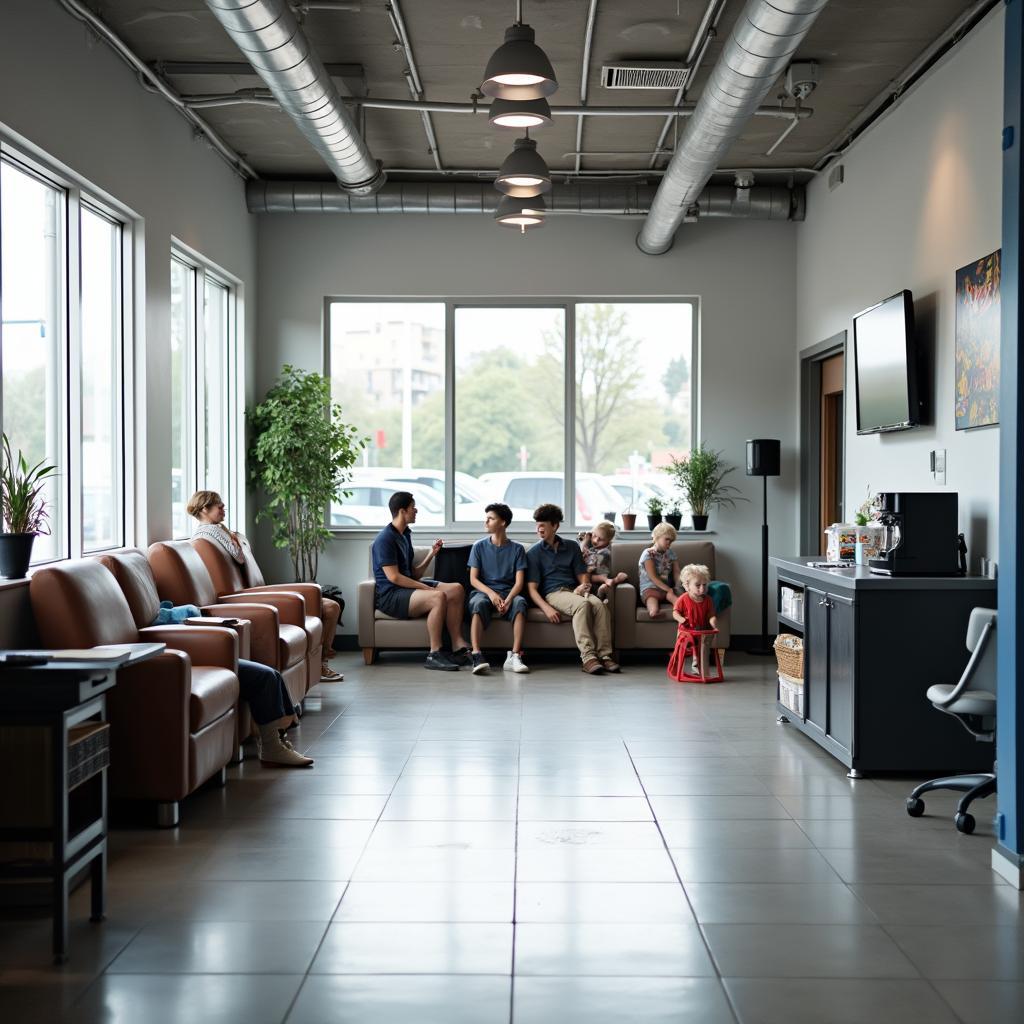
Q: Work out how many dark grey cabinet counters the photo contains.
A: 1